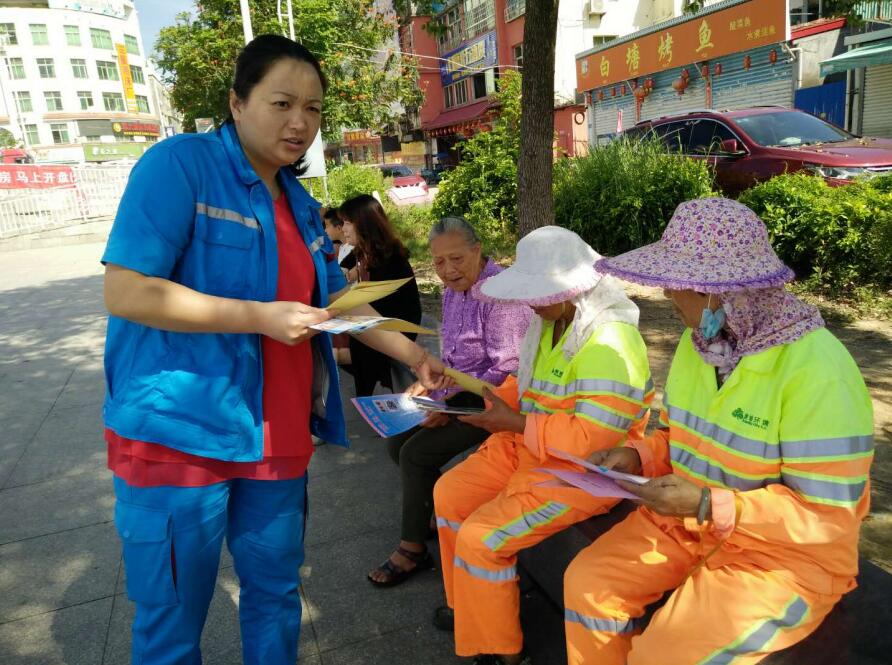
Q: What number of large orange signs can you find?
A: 1